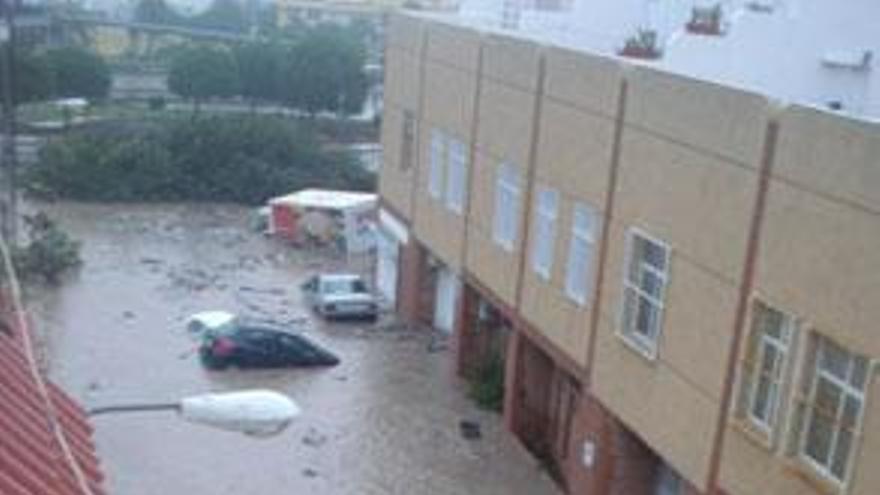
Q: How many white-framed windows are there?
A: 8